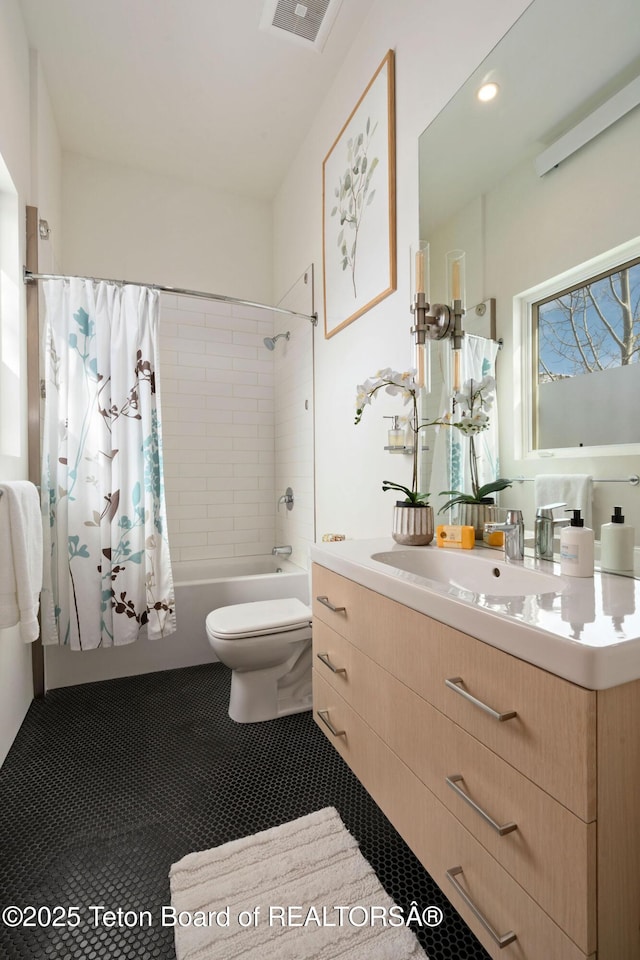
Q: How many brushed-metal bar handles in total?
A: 6